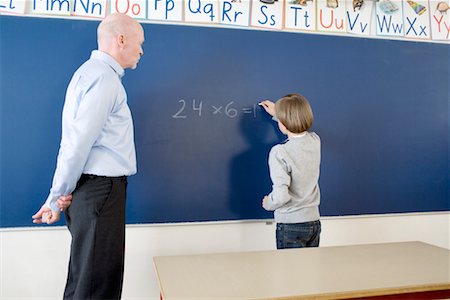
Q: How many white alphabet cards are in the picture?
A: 14